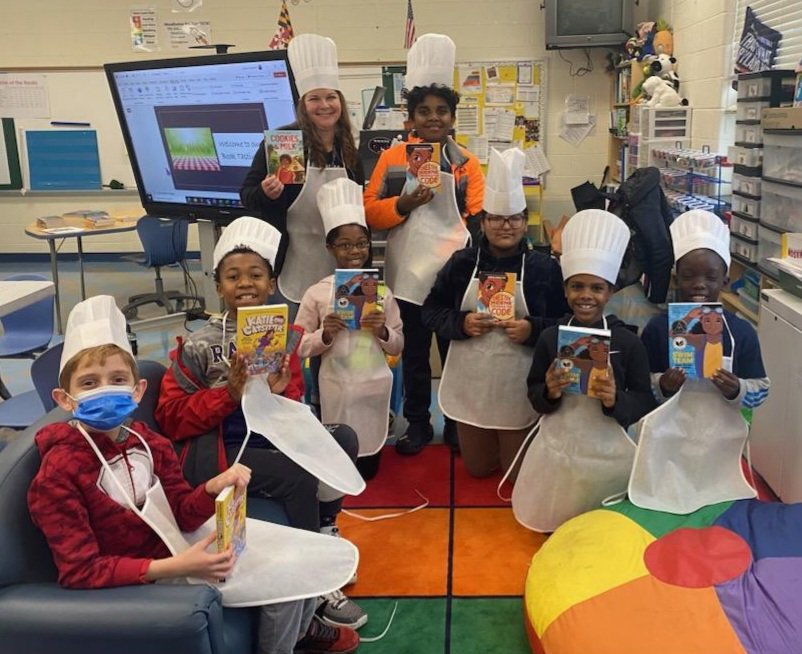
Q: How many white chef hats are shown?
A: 8